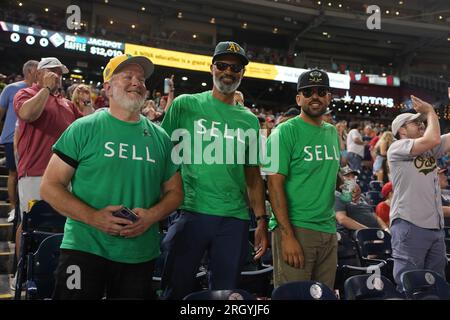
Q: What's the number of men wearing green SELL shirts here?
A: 3